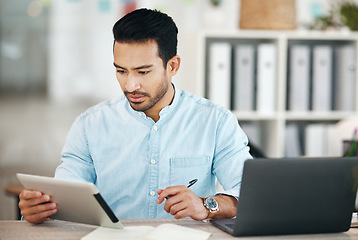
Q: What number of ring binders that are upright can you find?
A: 6